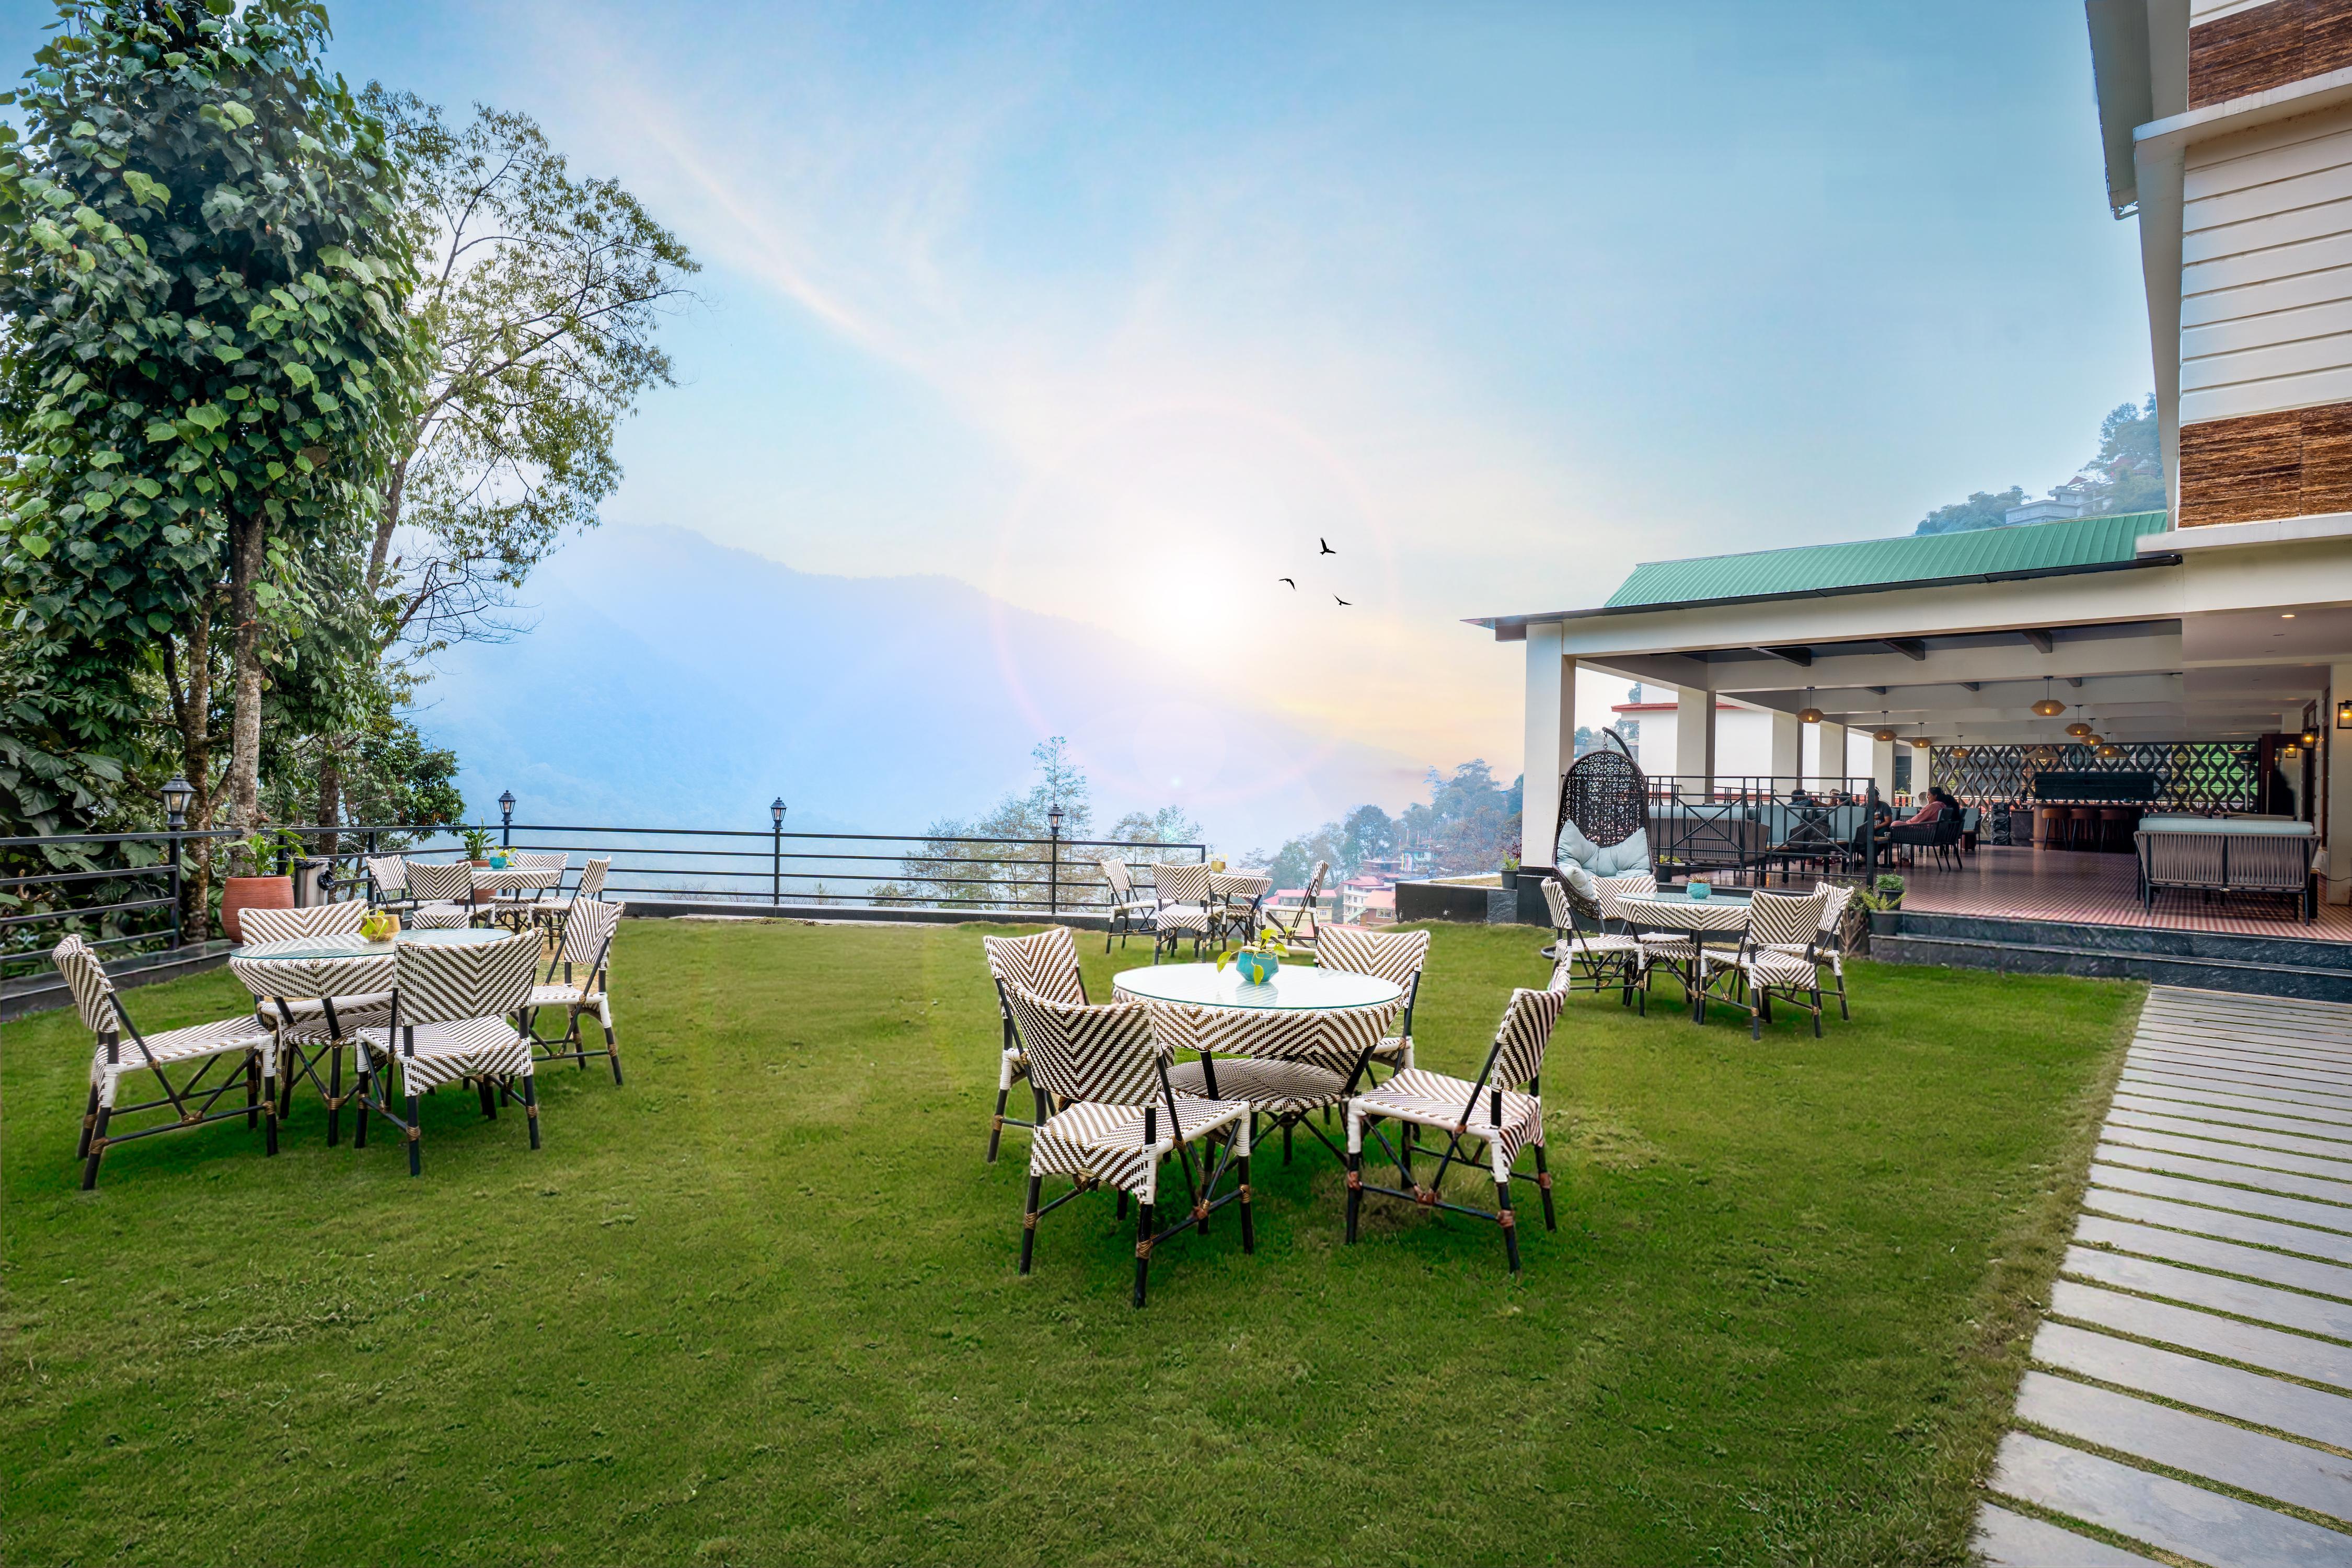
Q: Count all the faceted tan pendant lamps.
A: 8